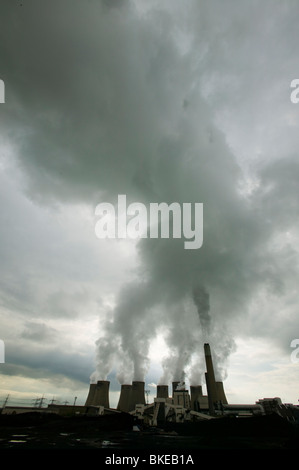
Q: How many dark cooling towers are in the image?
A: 8